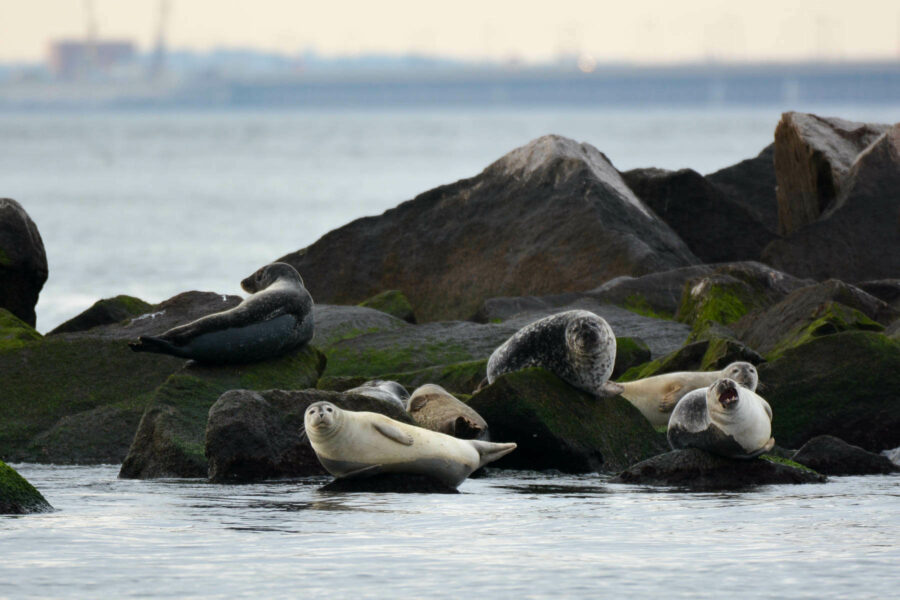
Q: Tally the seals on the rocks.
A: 7